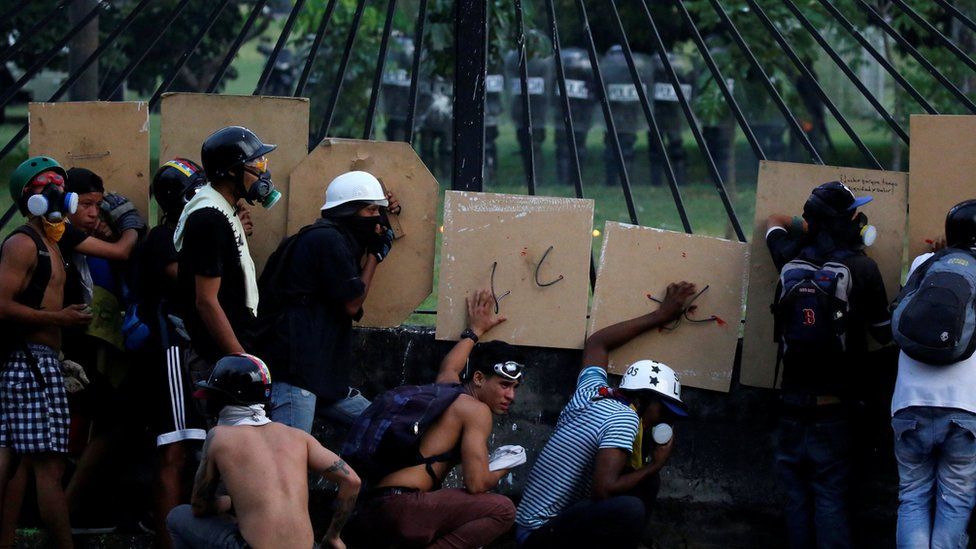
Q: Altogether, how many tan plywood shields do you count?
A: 7